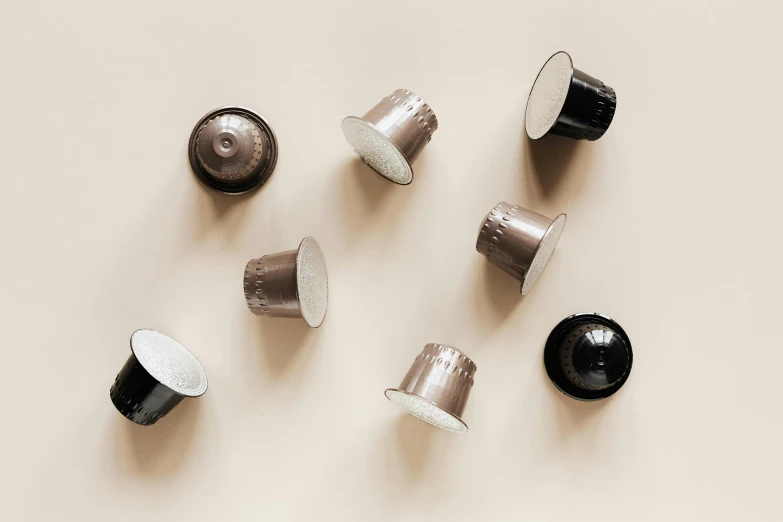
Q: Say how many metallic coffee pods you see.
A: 5